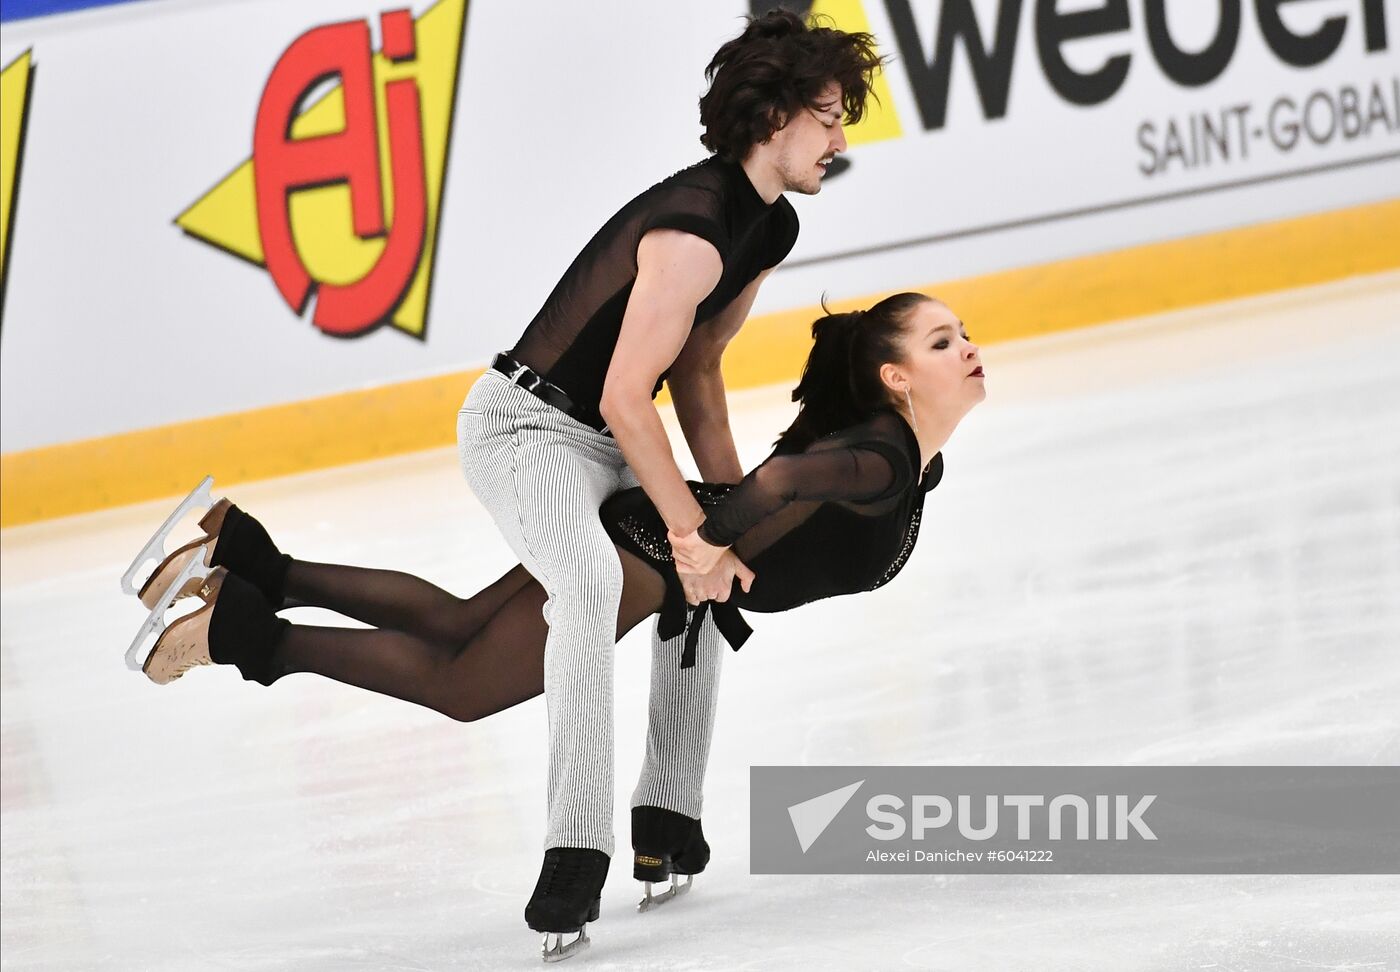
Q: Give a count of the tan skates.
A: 2